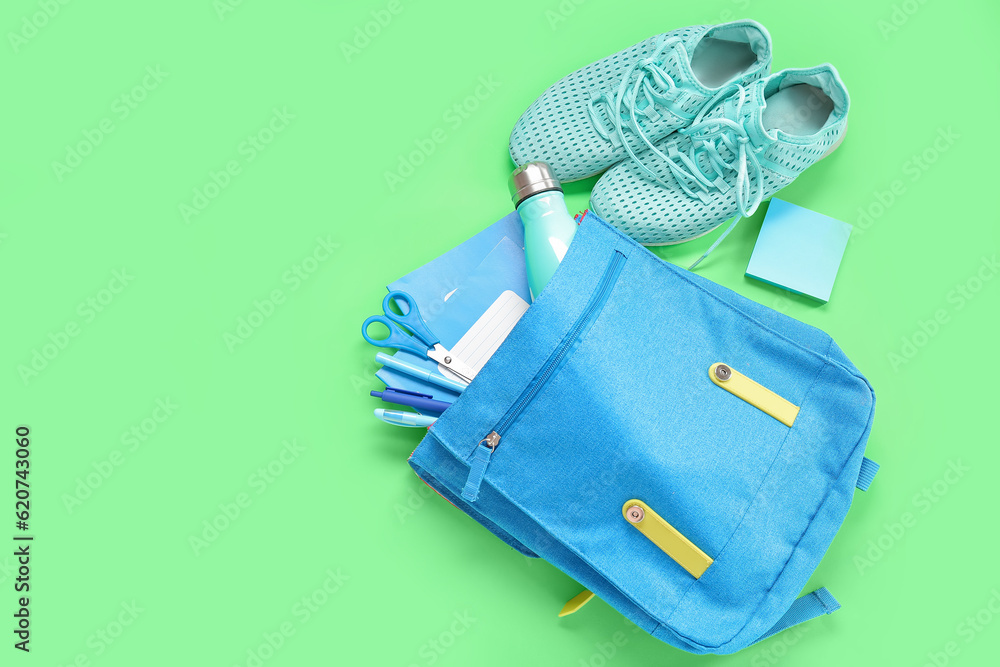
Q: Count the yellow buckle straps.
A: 2